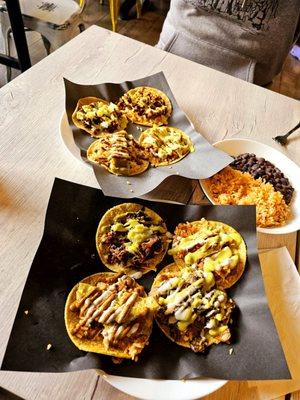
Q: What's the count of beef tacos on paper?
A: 8